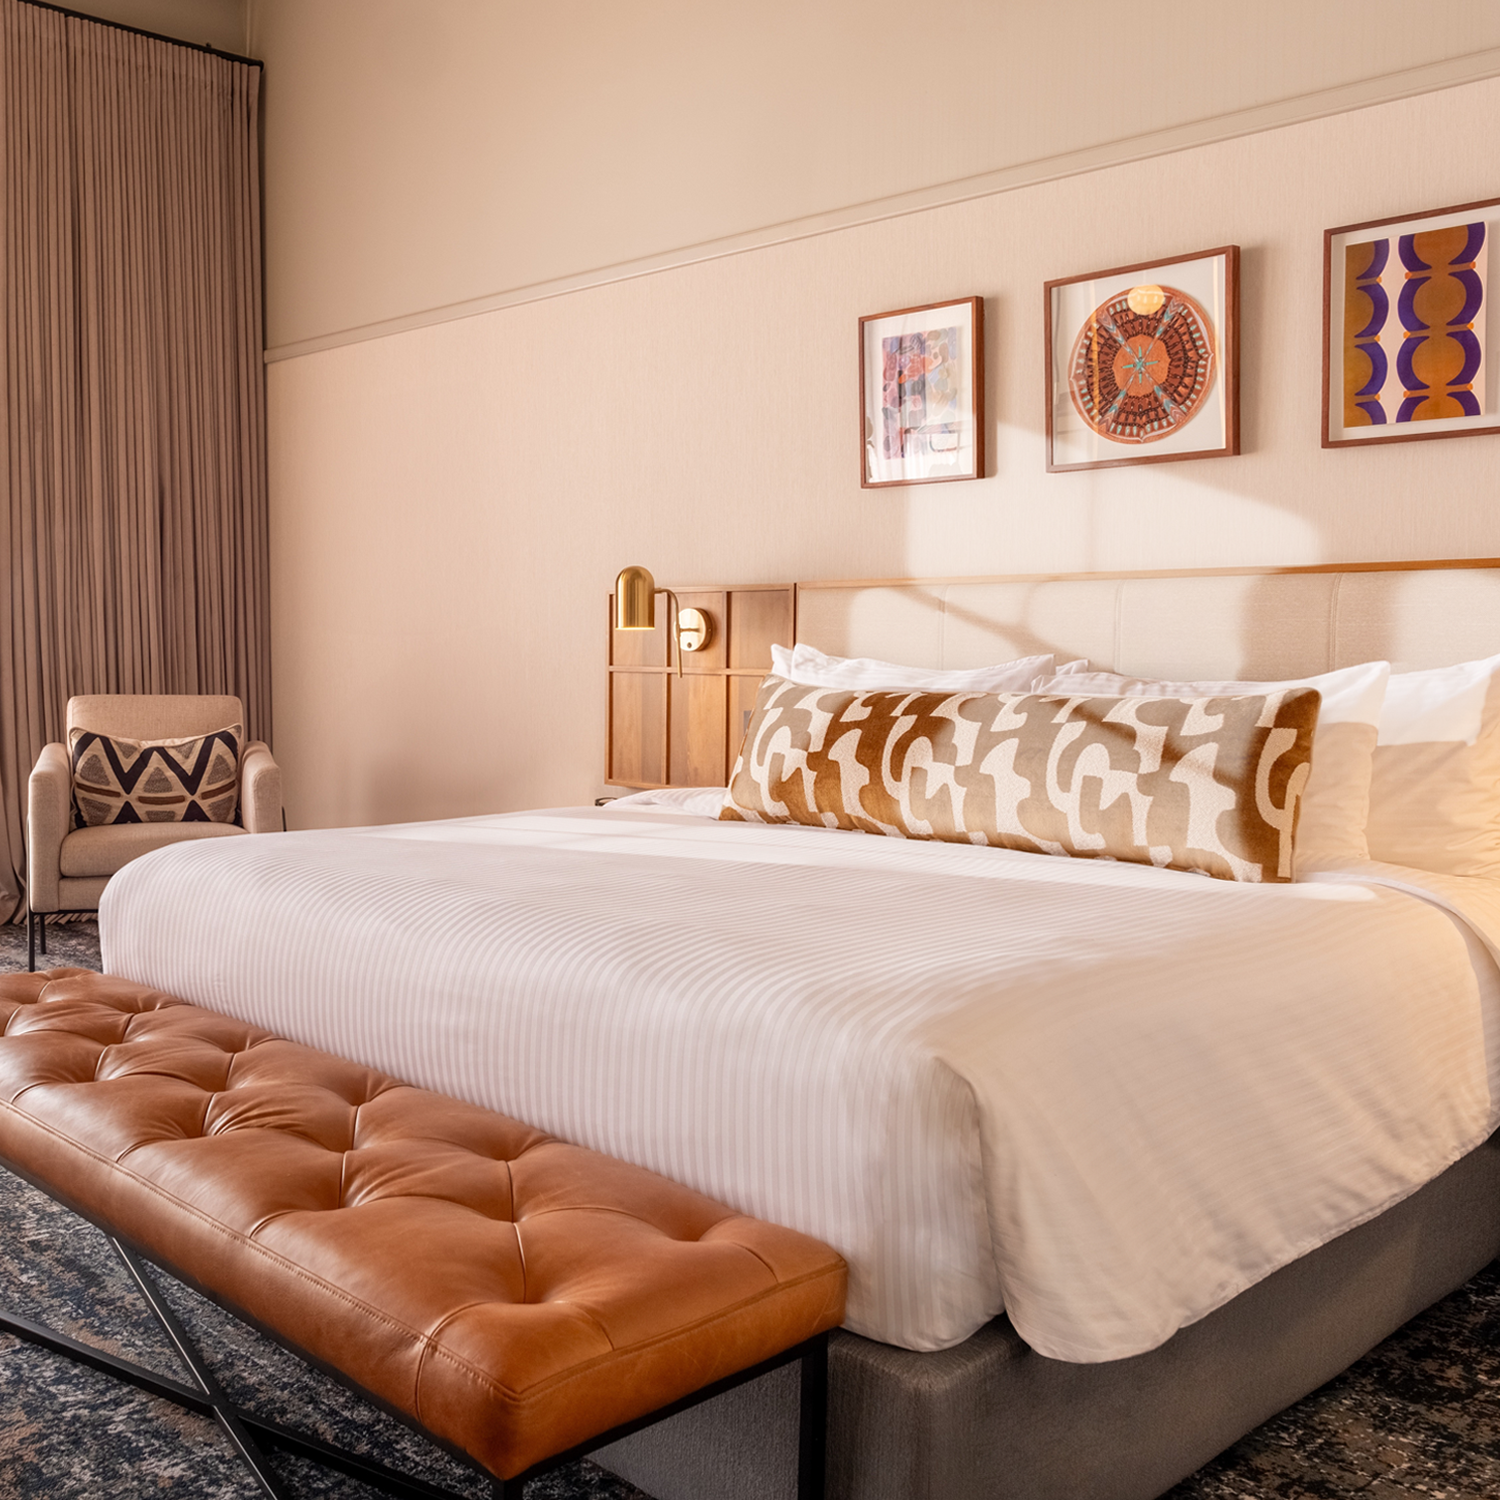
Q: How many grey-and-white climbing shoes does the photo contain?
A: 0